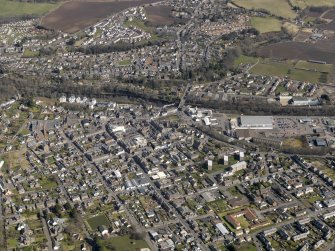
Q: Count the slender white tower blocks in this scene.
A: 3